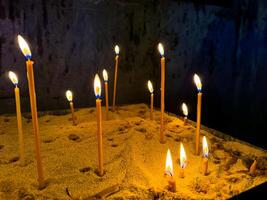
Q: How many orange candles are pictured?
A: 13